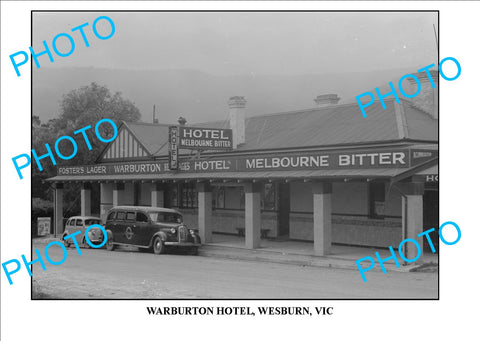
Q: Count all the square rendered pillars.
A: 8